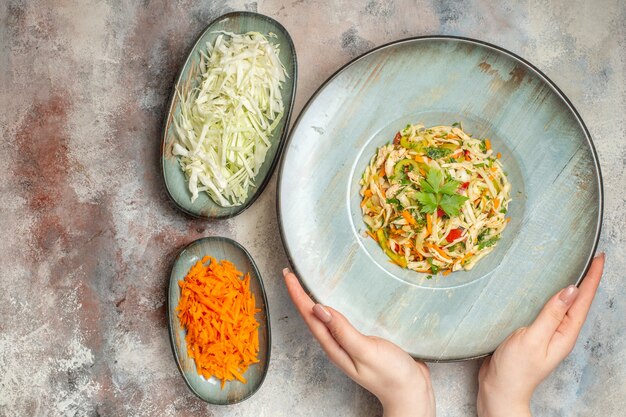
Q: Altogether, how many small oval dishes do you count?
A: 2